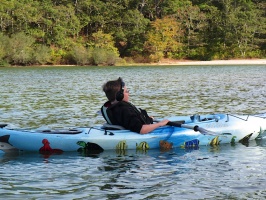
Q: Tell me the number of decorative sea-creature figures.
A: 11